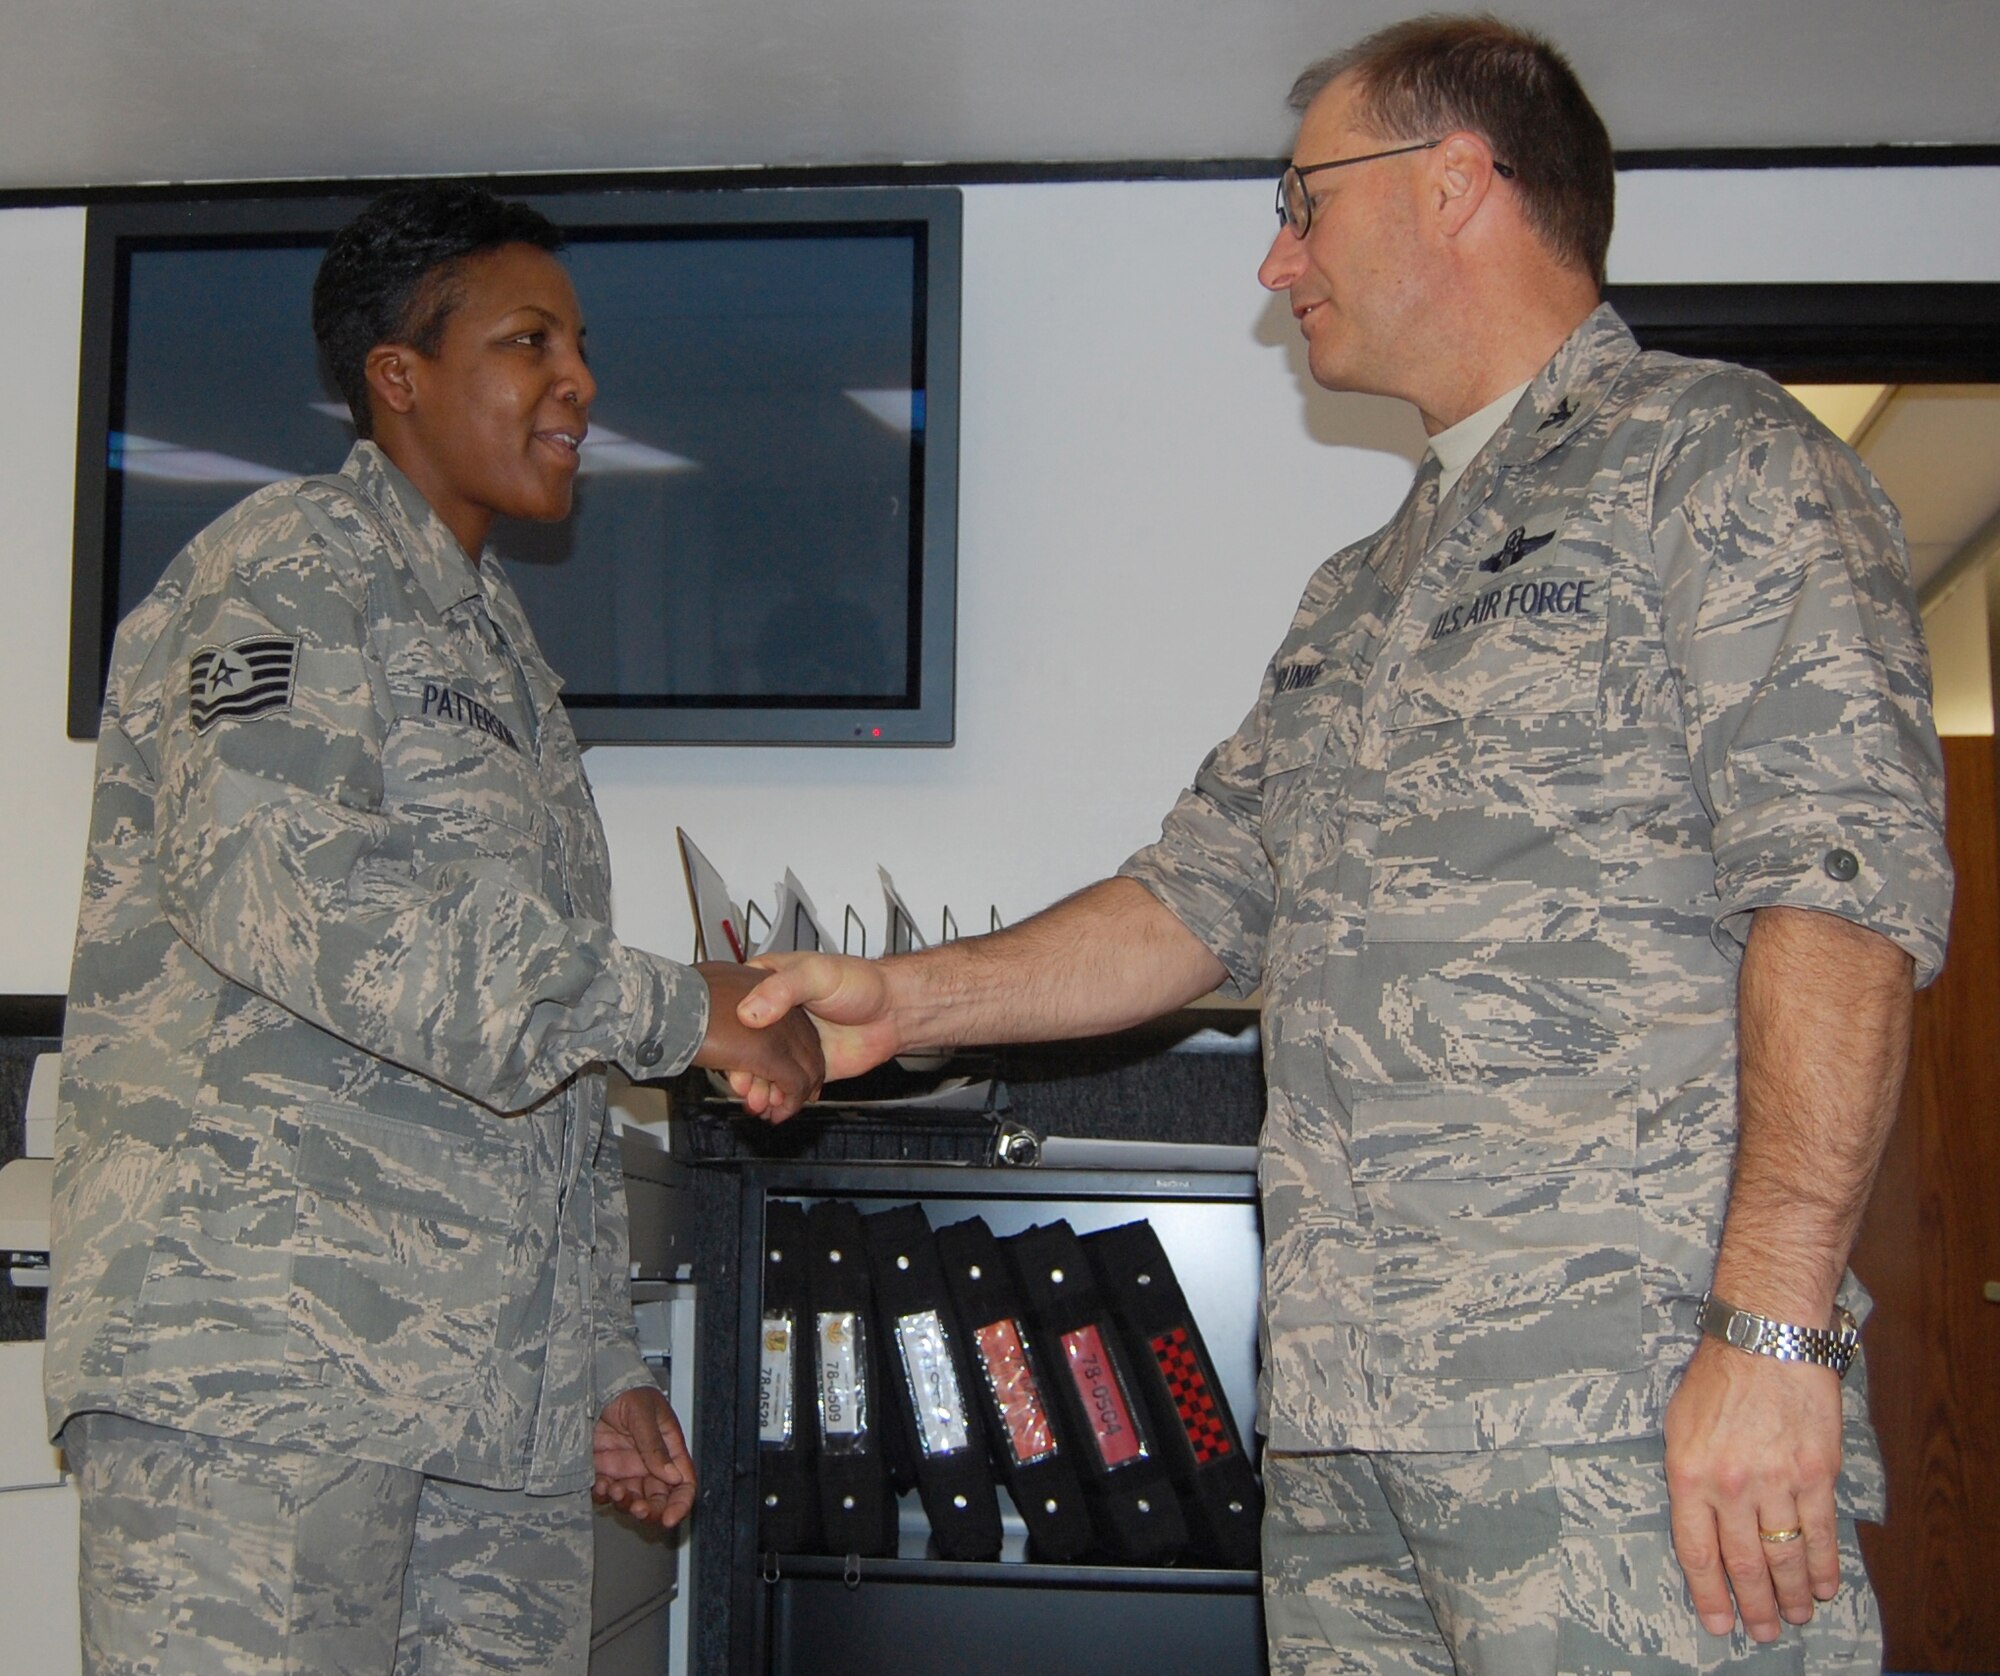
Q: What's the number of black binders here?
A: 6